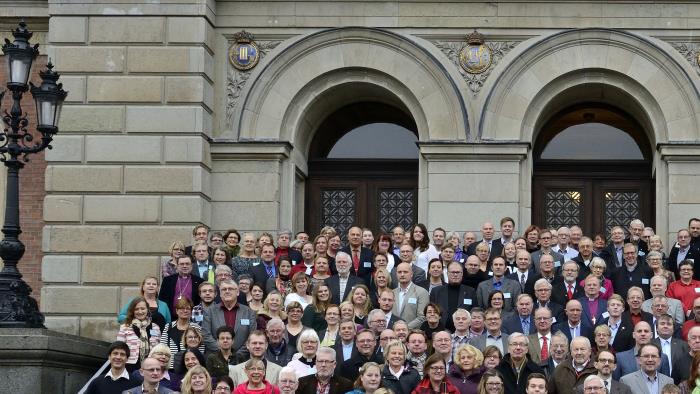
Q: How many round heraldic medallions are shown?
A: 2